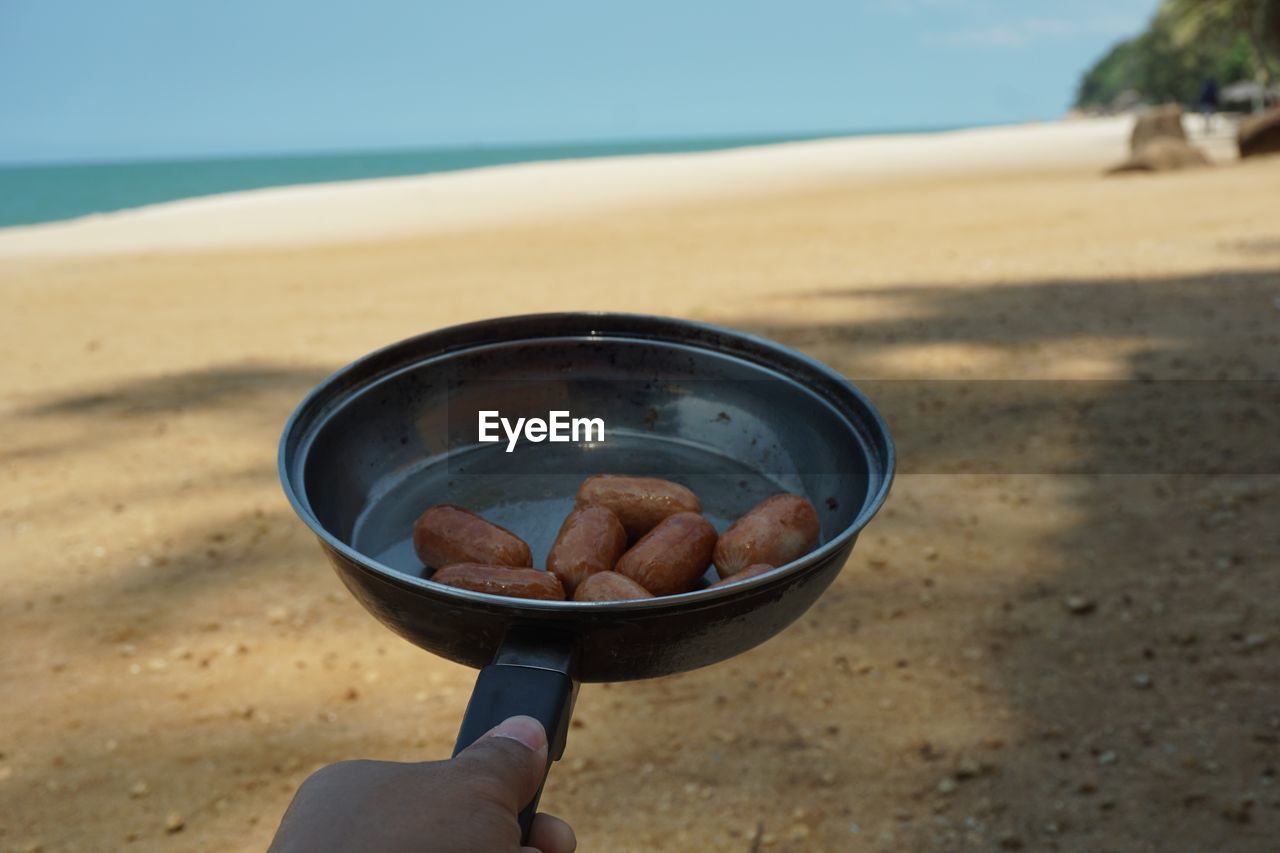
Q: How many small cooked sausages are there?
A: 8